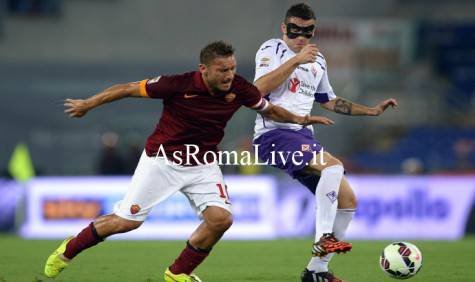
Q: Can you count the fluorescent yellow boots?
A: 2